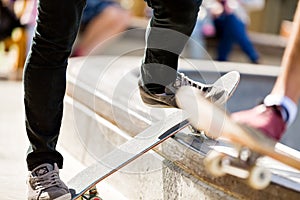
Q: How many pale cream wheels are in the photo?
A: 2